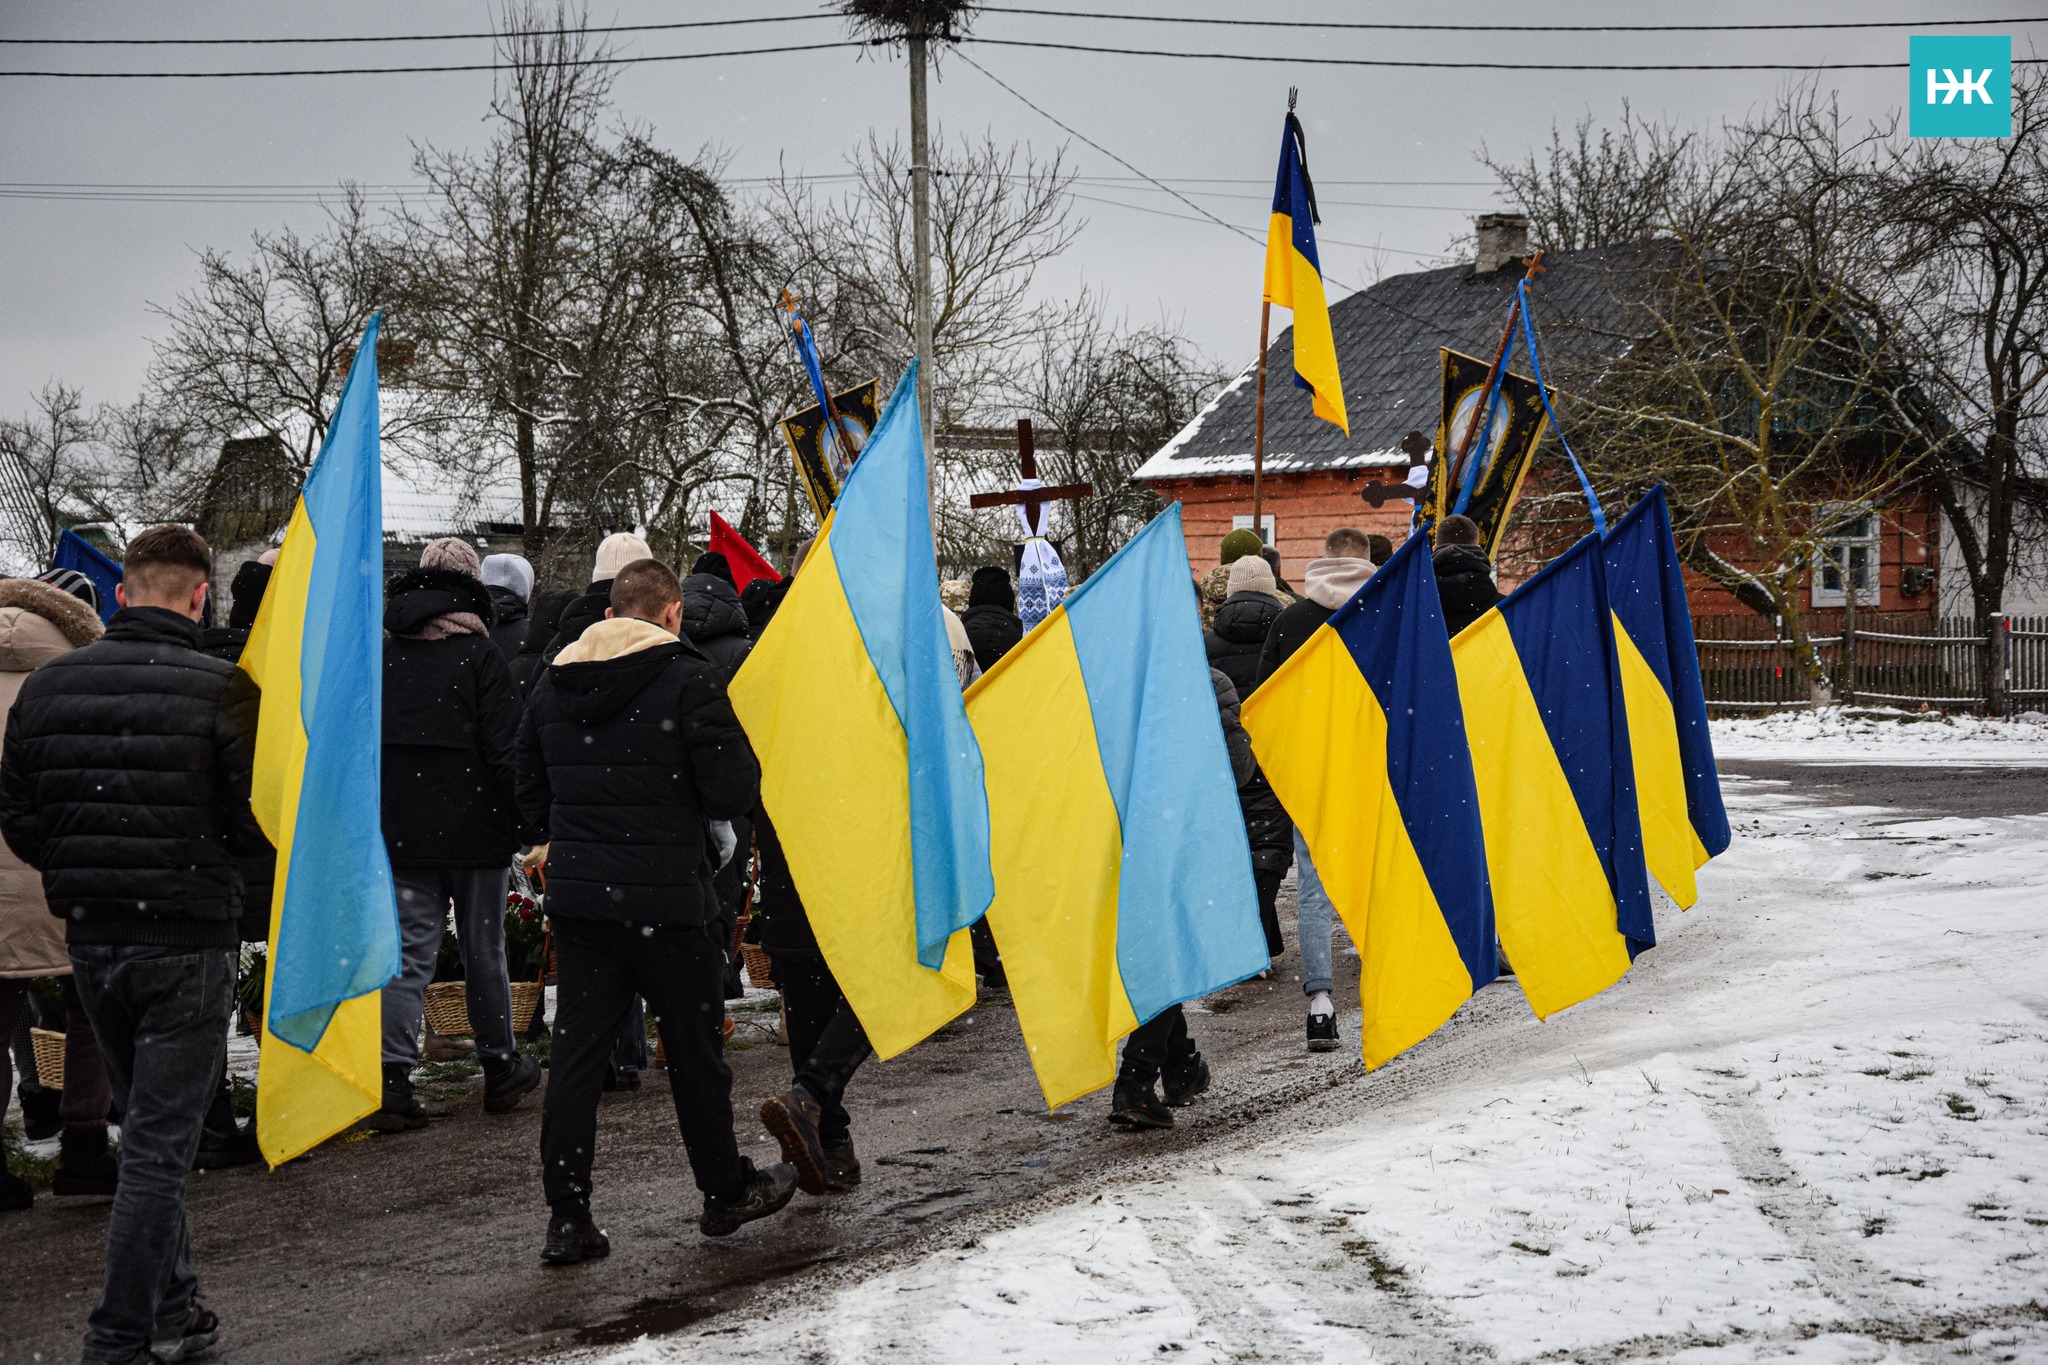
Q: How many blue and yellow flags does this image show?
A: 7